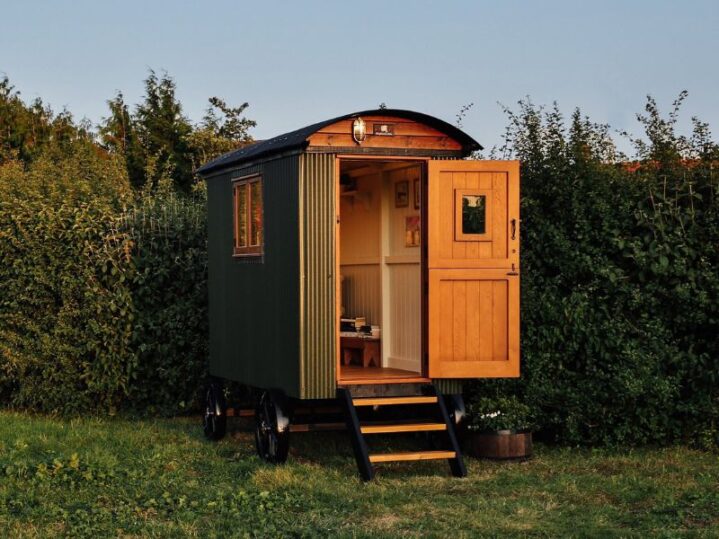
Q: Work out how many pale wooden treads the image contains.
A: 3